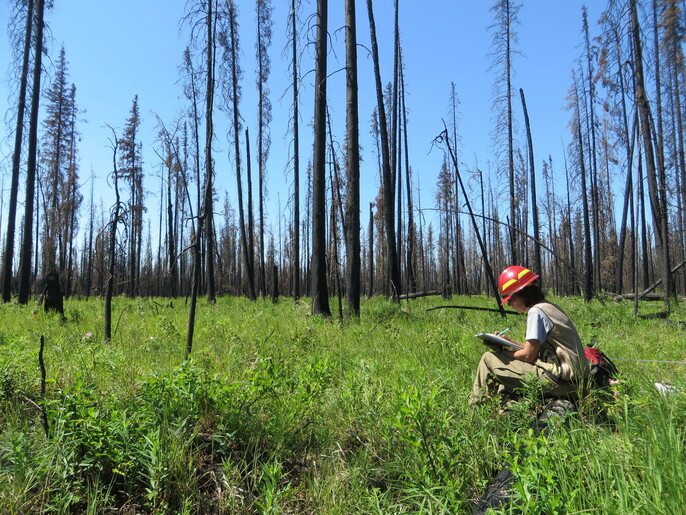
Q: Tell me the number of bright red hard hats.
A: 1